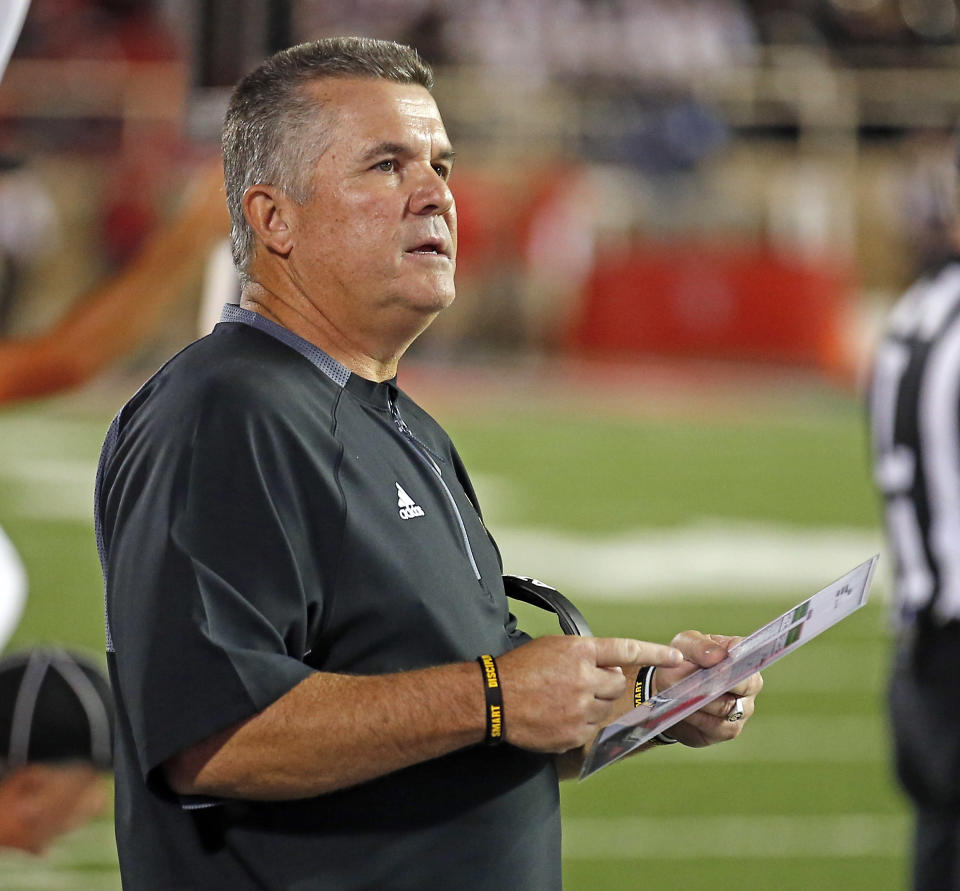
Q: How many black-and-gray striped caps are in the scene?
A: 1